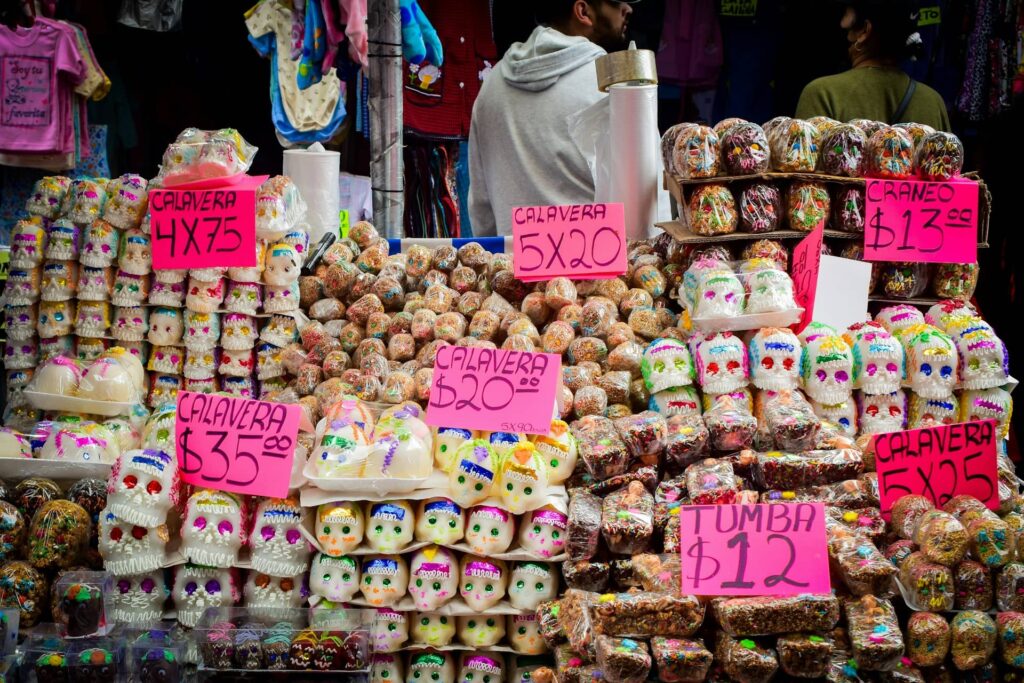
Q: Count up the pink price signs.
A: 8